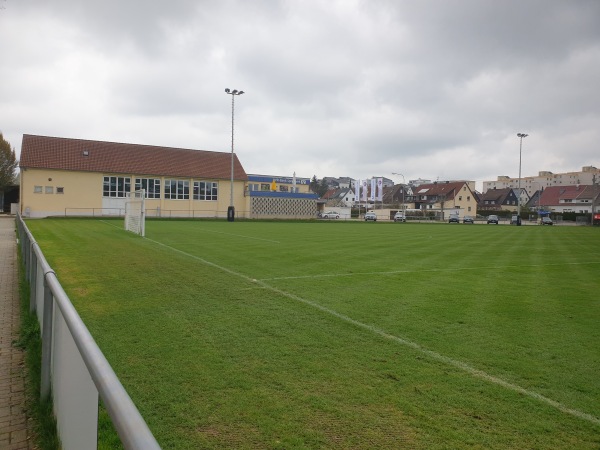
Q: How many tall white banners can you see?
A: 4